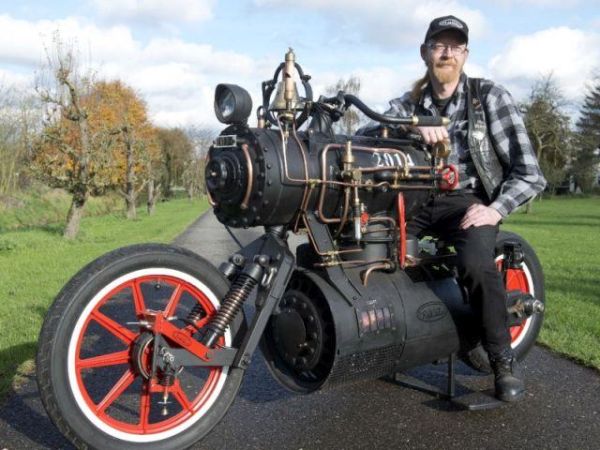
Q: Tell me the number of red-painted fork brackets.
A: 1